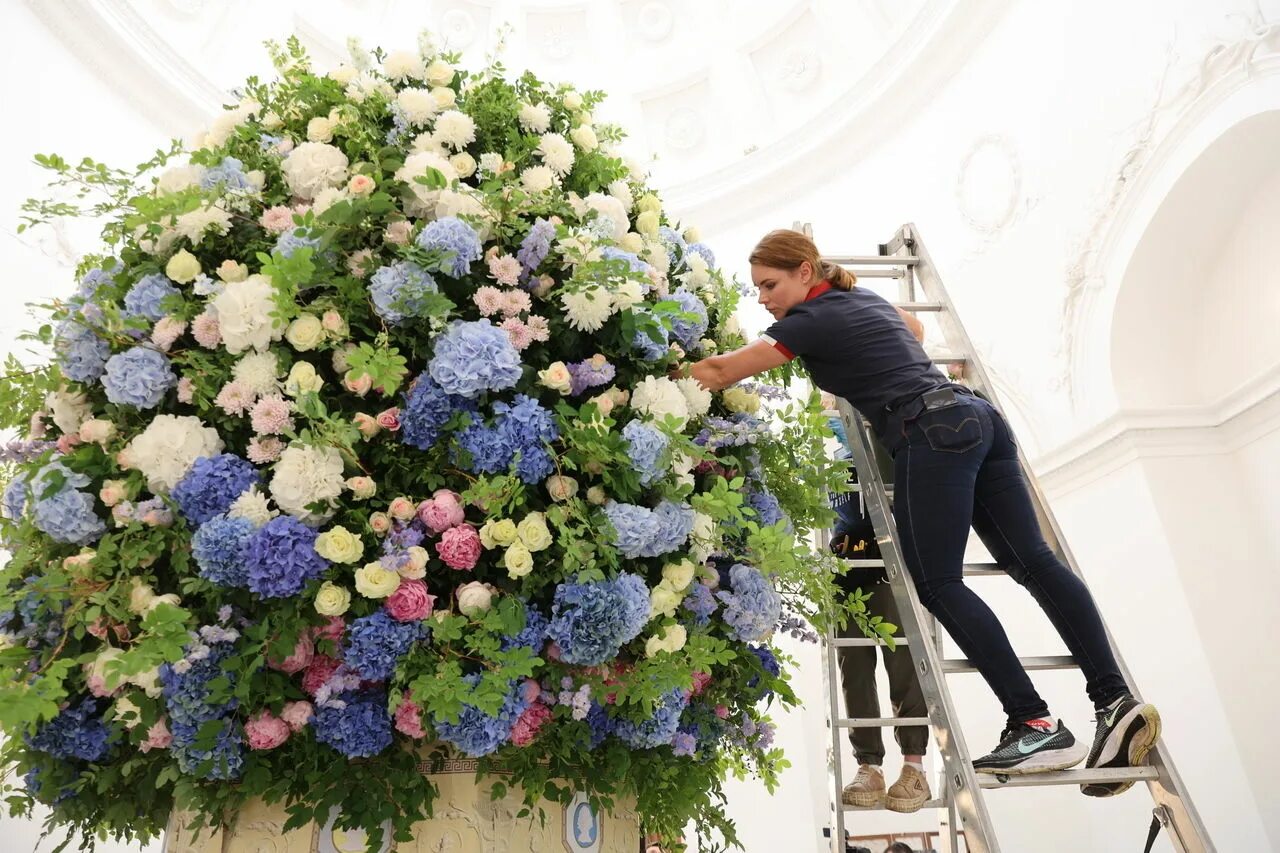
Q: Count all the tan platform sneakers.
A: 2